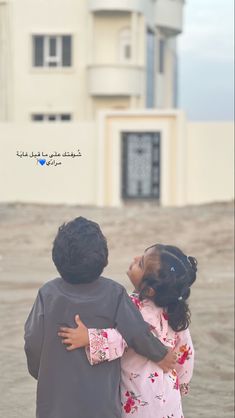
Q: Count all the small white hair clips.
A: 2